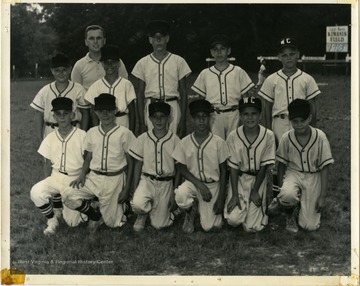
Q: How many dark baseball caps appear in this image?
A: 11